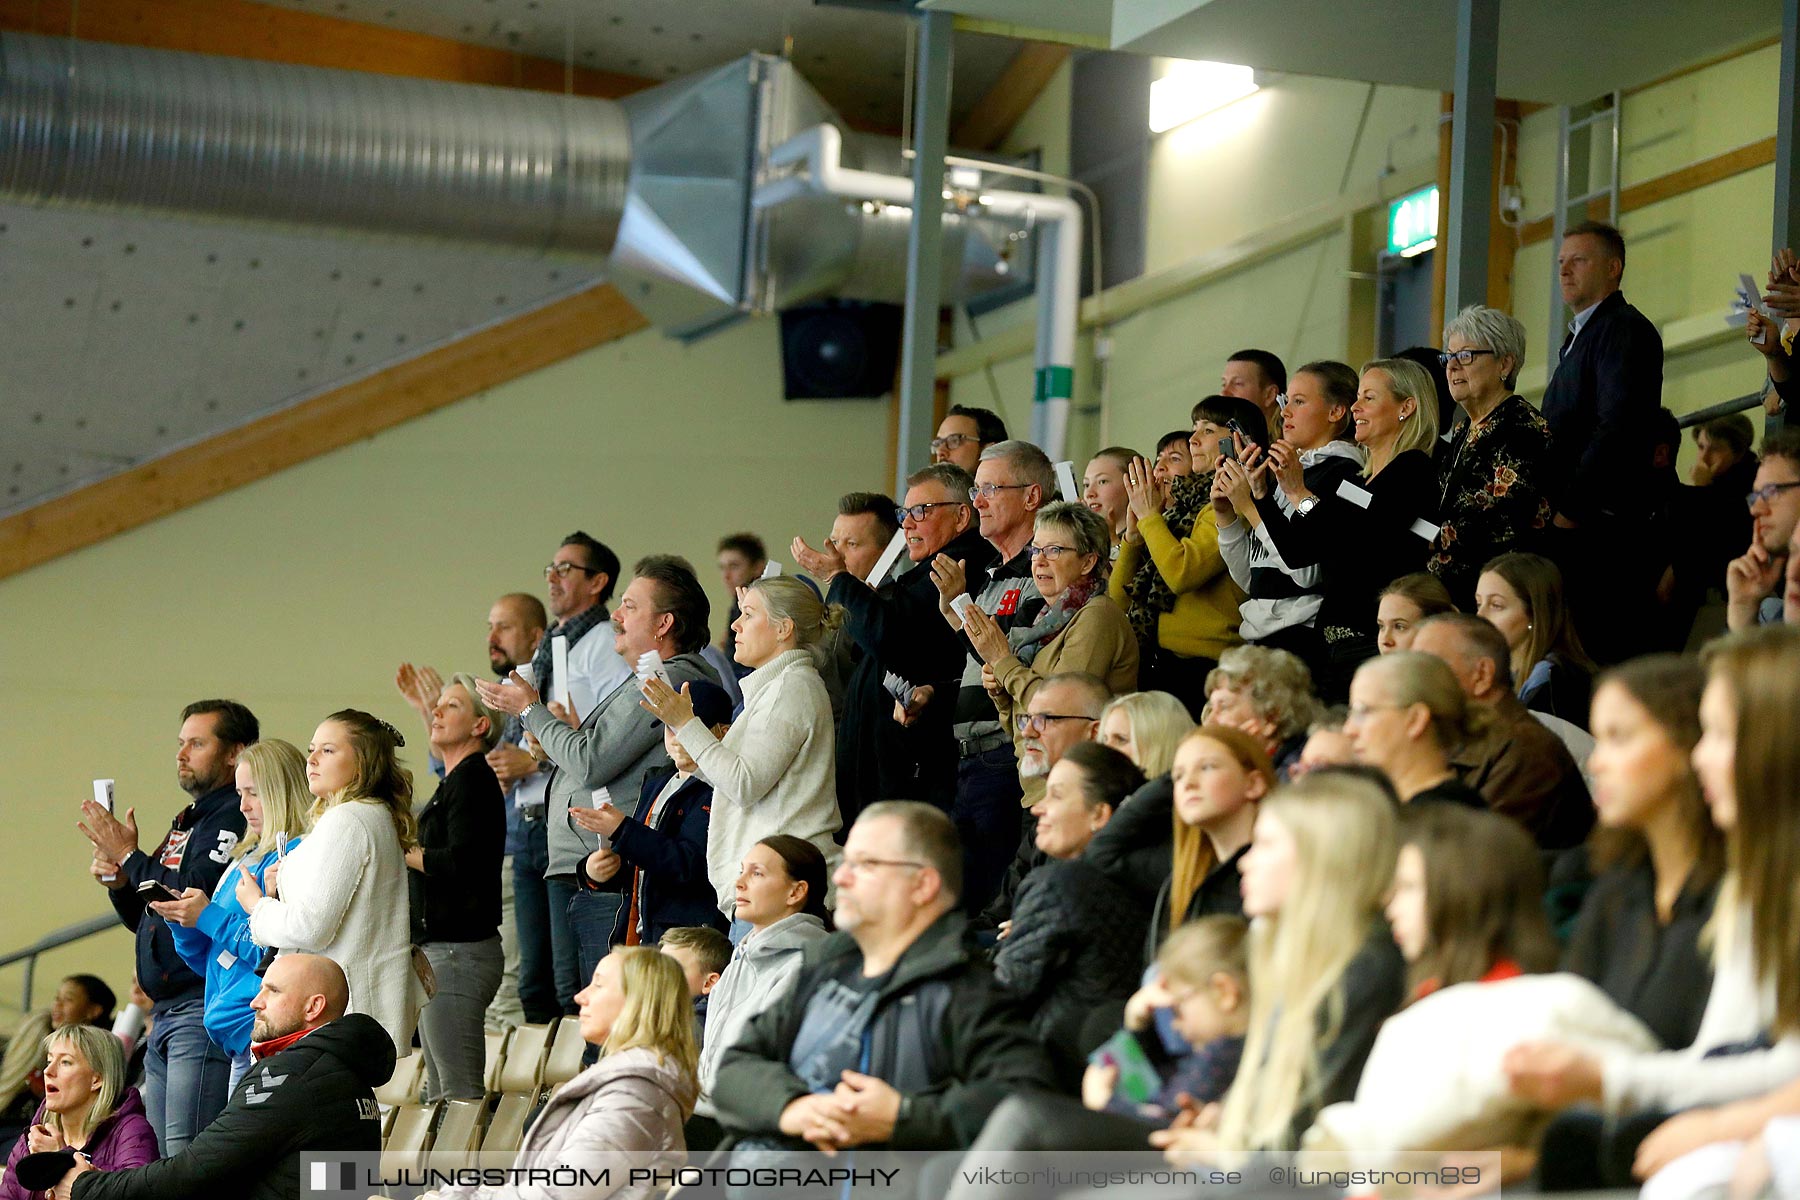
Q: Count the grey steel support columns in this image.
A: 3